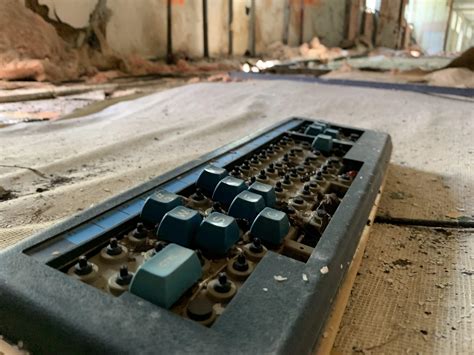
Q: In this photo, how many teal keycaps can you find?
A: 13